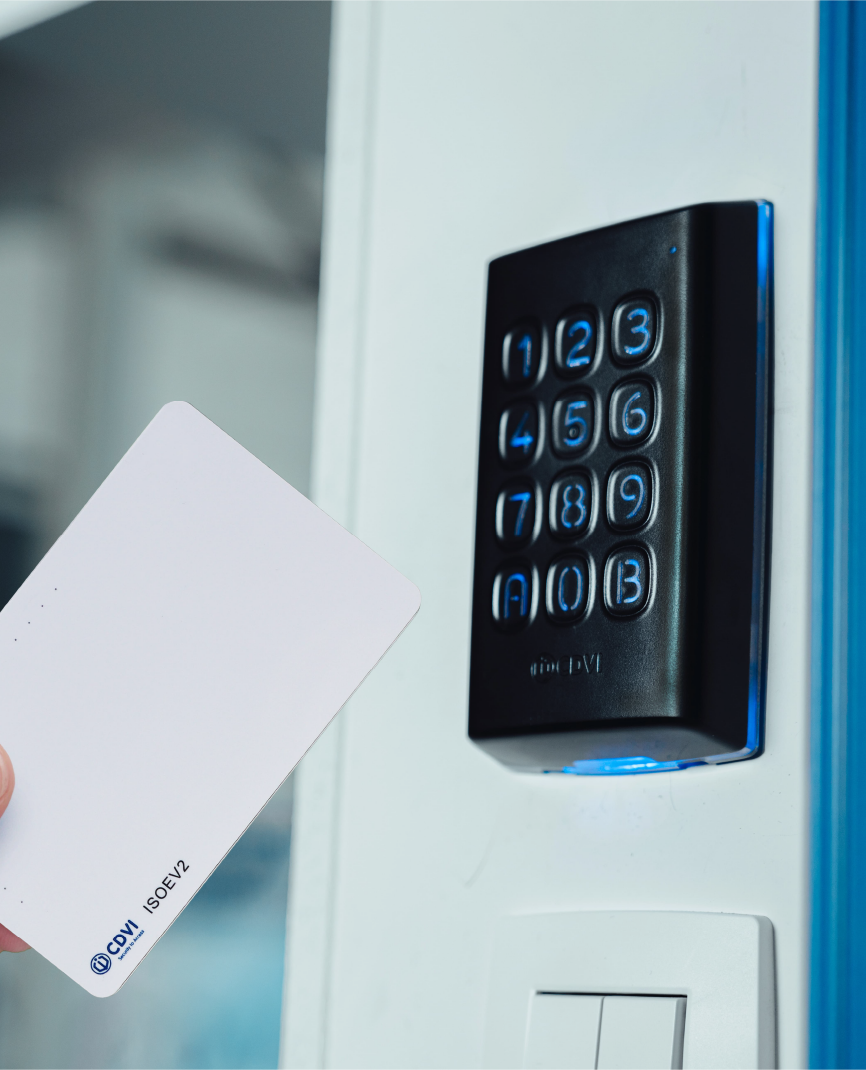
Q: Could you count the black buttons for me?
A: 12